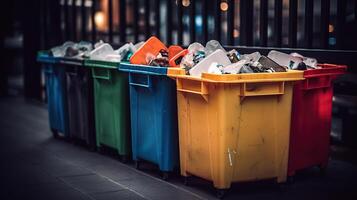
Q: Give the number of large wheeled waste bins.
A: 6